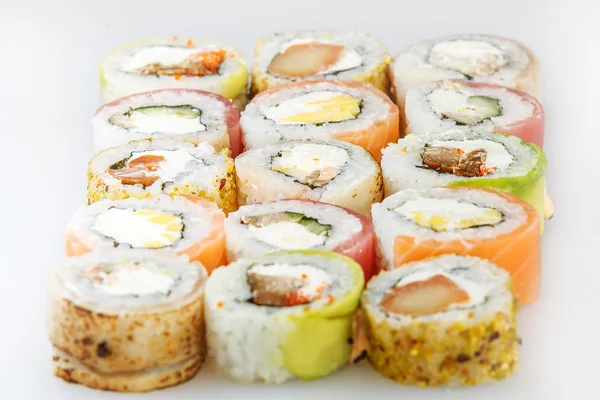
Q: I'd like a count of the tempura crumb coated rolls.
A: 3